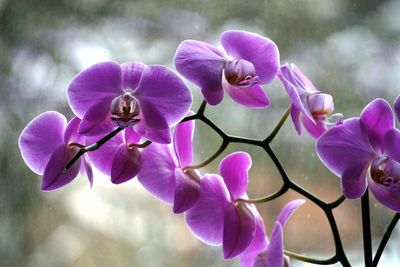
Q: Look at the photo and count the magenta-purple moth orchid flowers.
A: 9